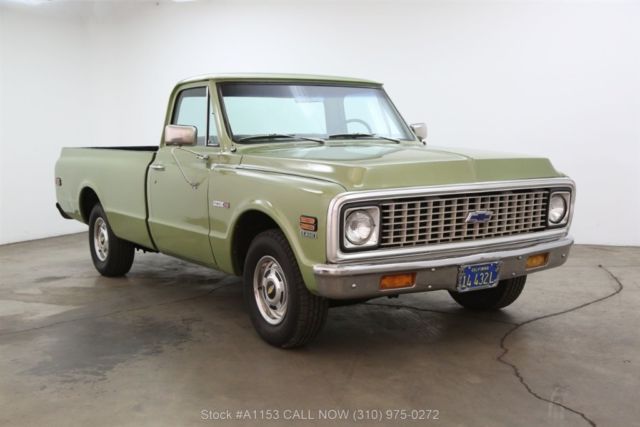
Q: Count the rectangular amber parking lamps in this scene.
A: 2